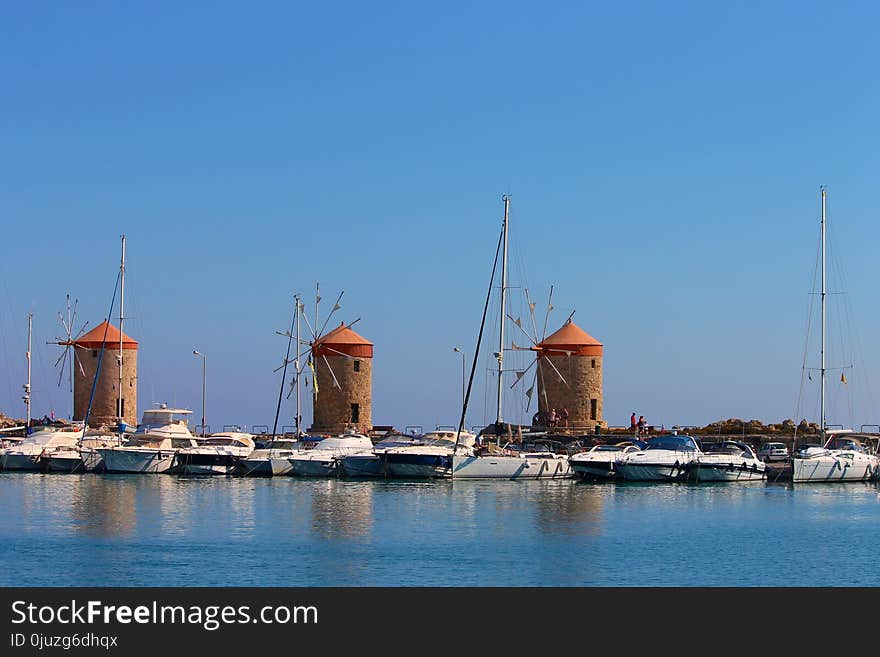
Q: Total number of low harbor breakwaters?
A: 1